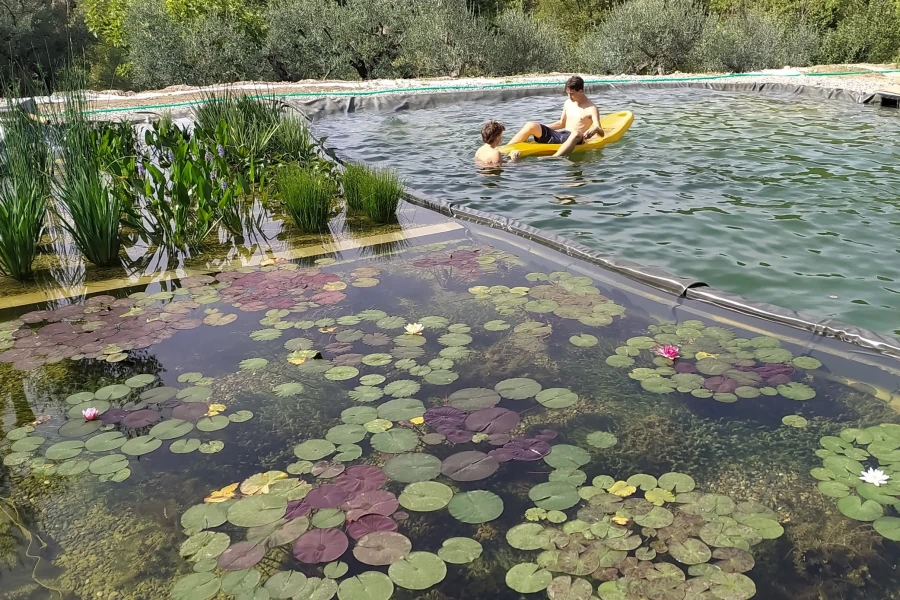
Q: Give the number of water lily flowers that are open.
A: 4